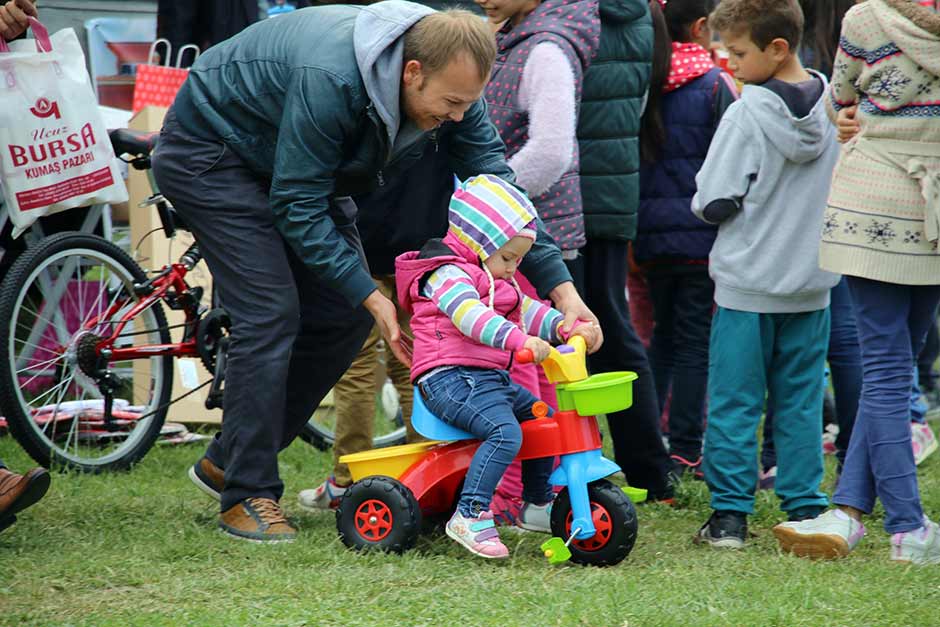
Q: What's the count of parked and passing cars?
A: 0